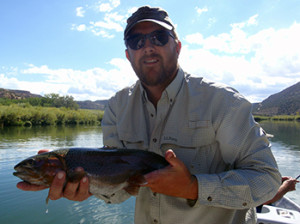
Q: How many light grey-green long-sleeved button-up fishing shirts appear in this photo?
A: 1